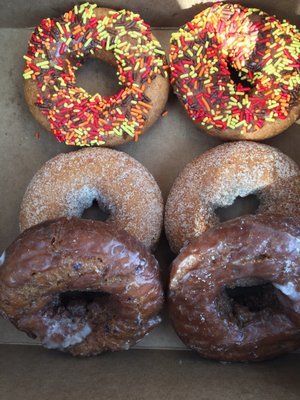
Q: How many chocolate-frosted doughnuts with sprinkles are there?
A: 2